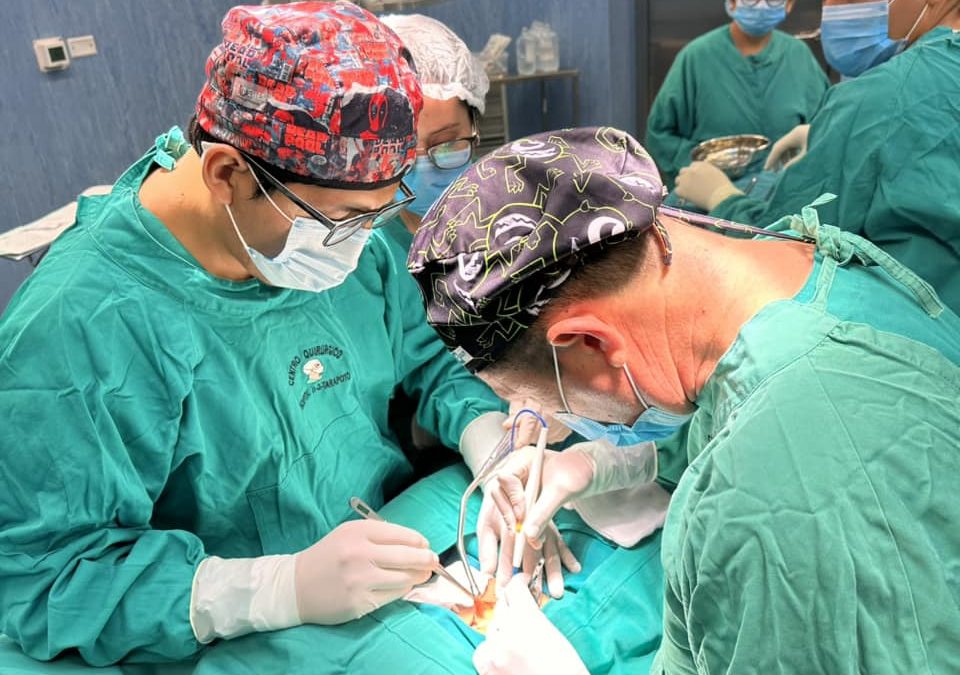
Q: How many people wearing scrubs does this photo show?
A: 5